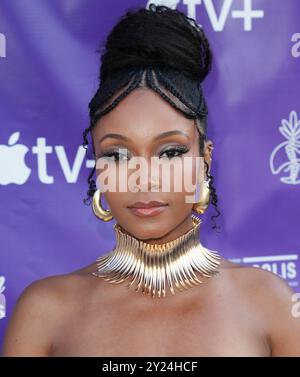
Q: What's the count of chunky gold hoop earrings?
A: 2